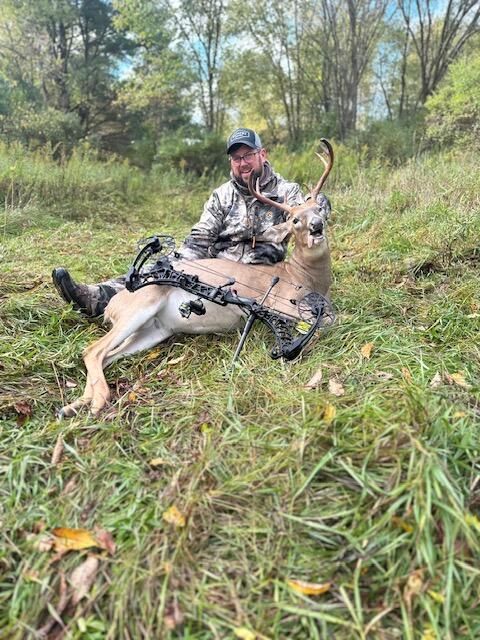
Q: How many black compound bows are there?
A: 1